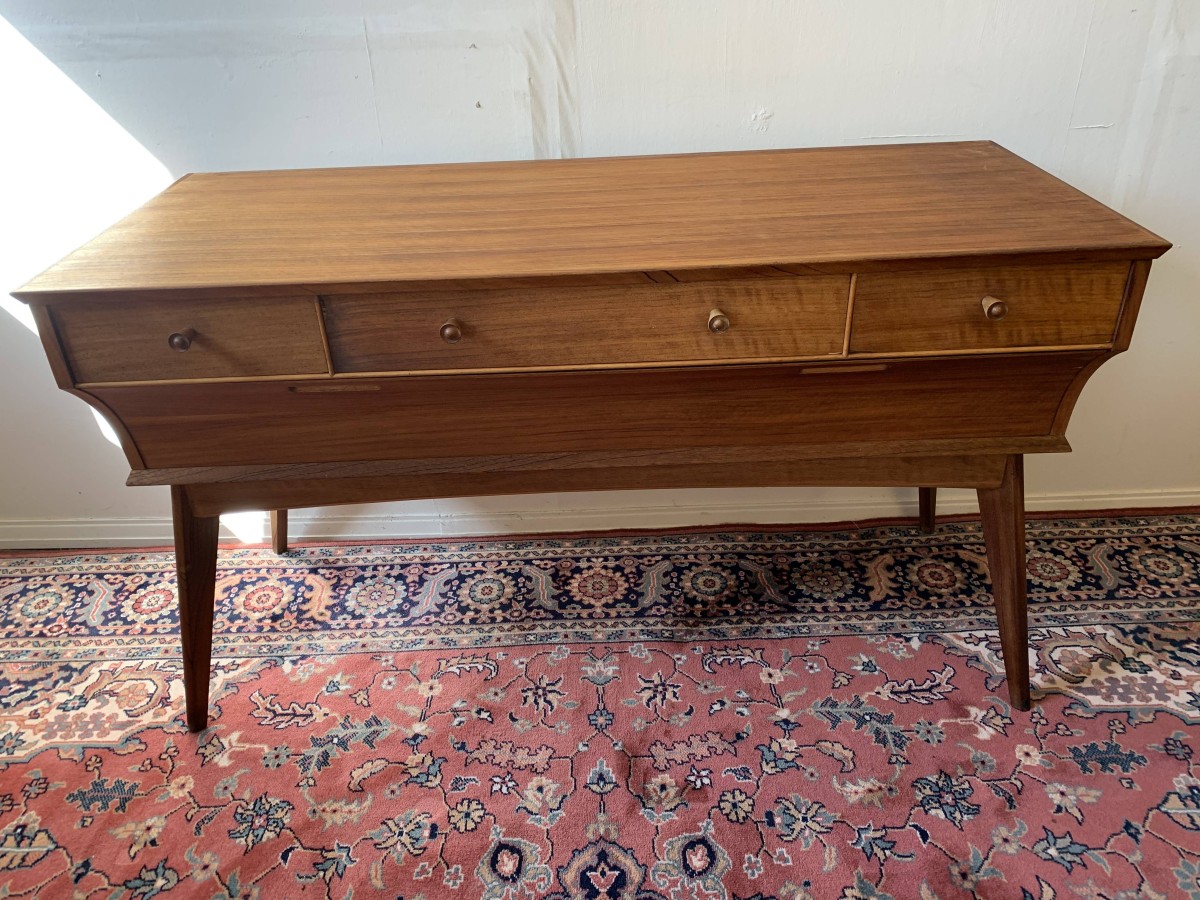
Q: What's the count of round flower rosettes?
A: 11